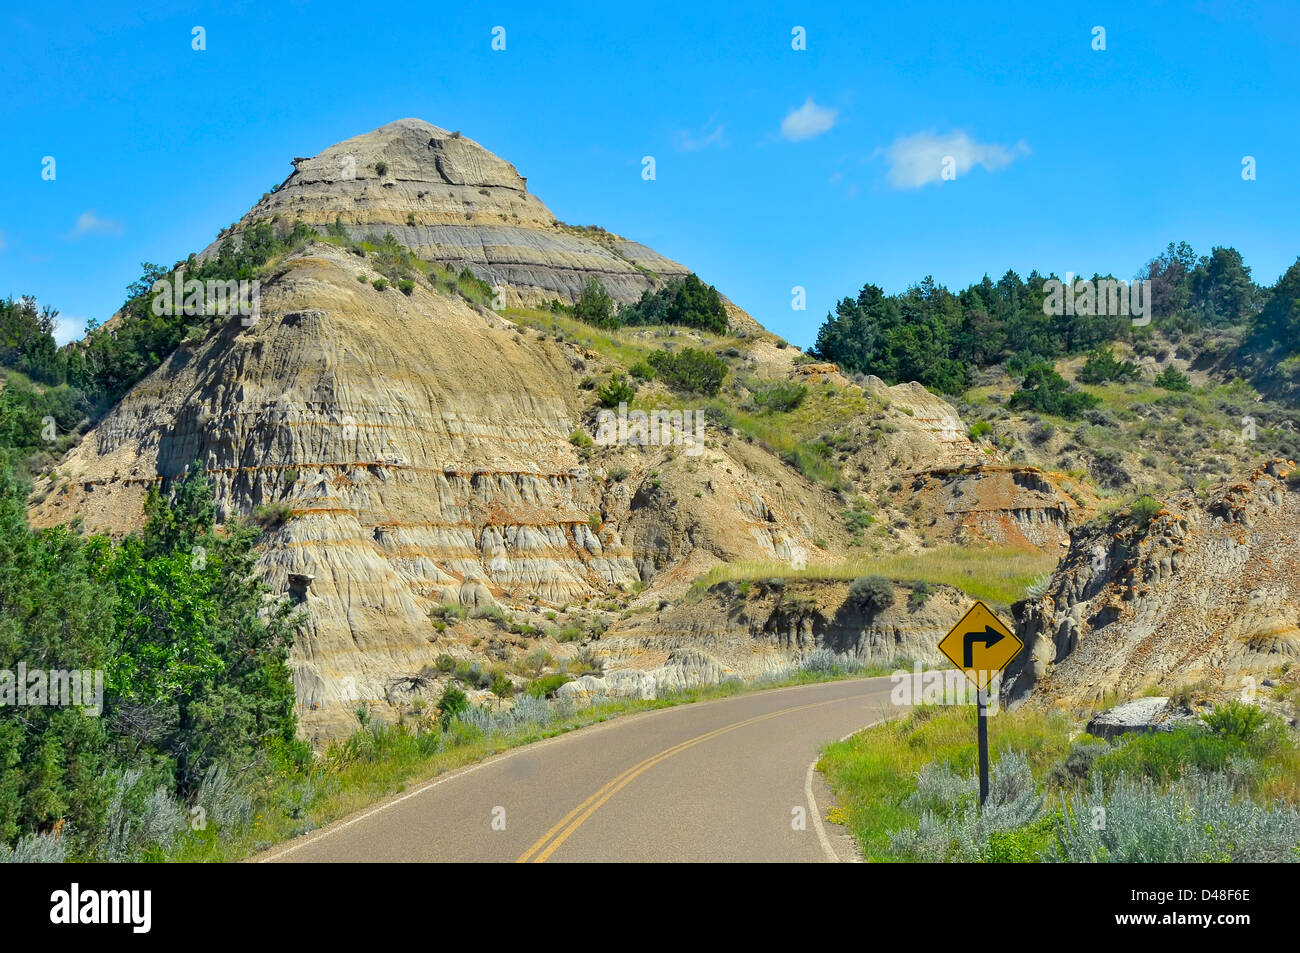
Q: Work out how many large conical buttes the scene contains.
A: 1